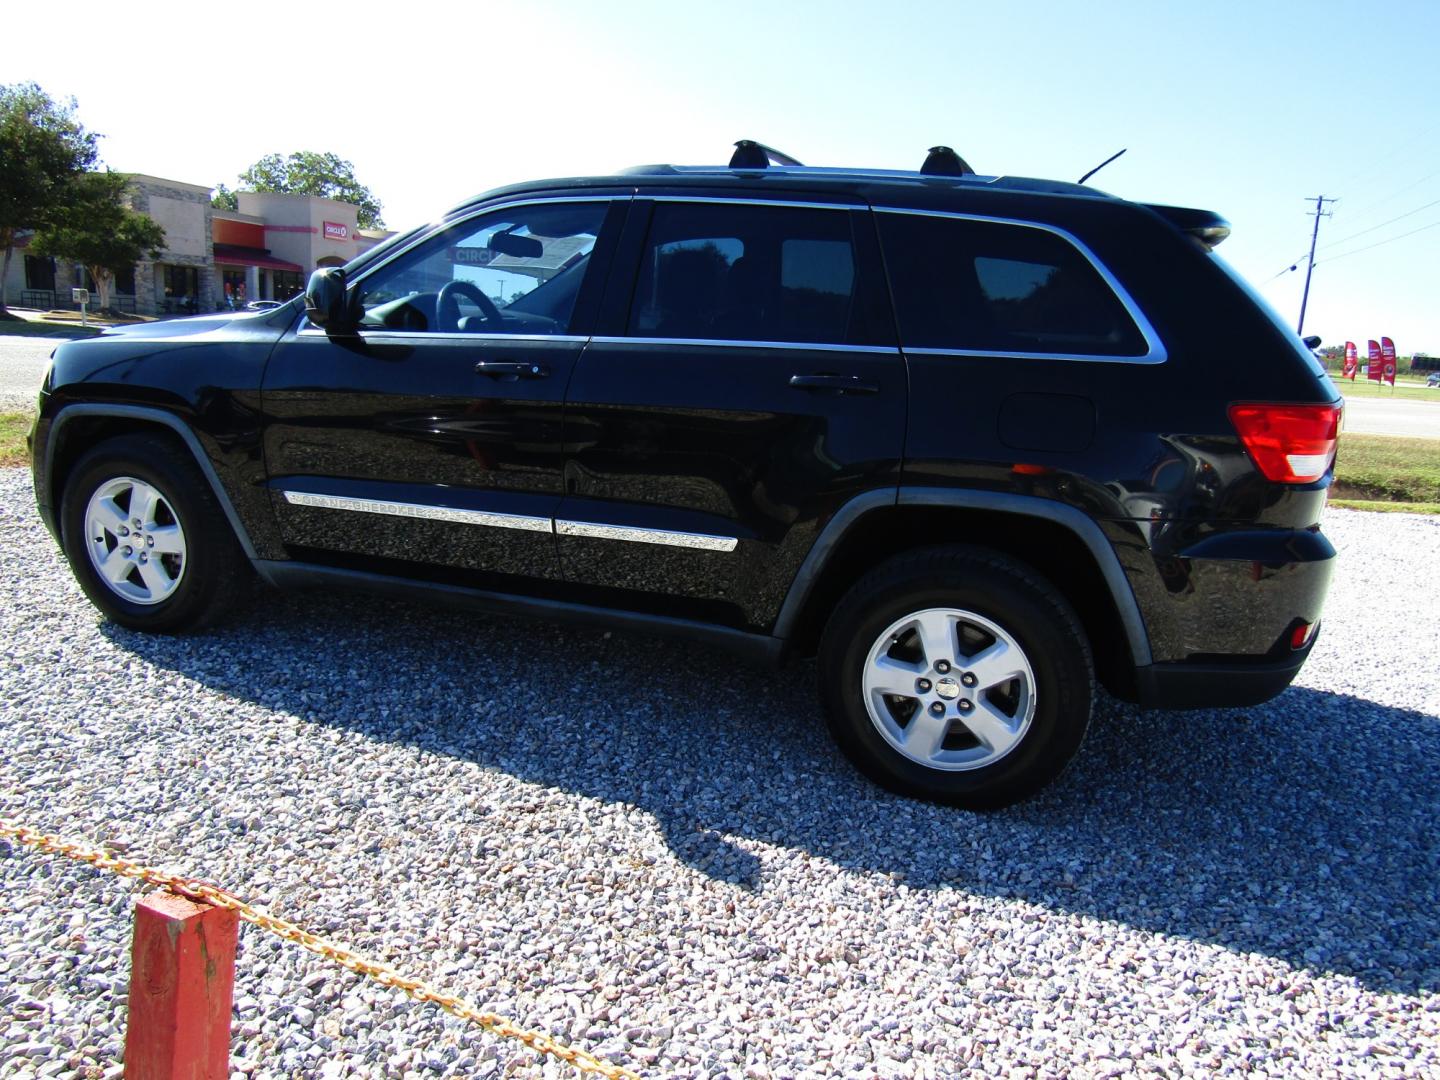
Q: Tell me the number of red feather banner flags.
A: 3